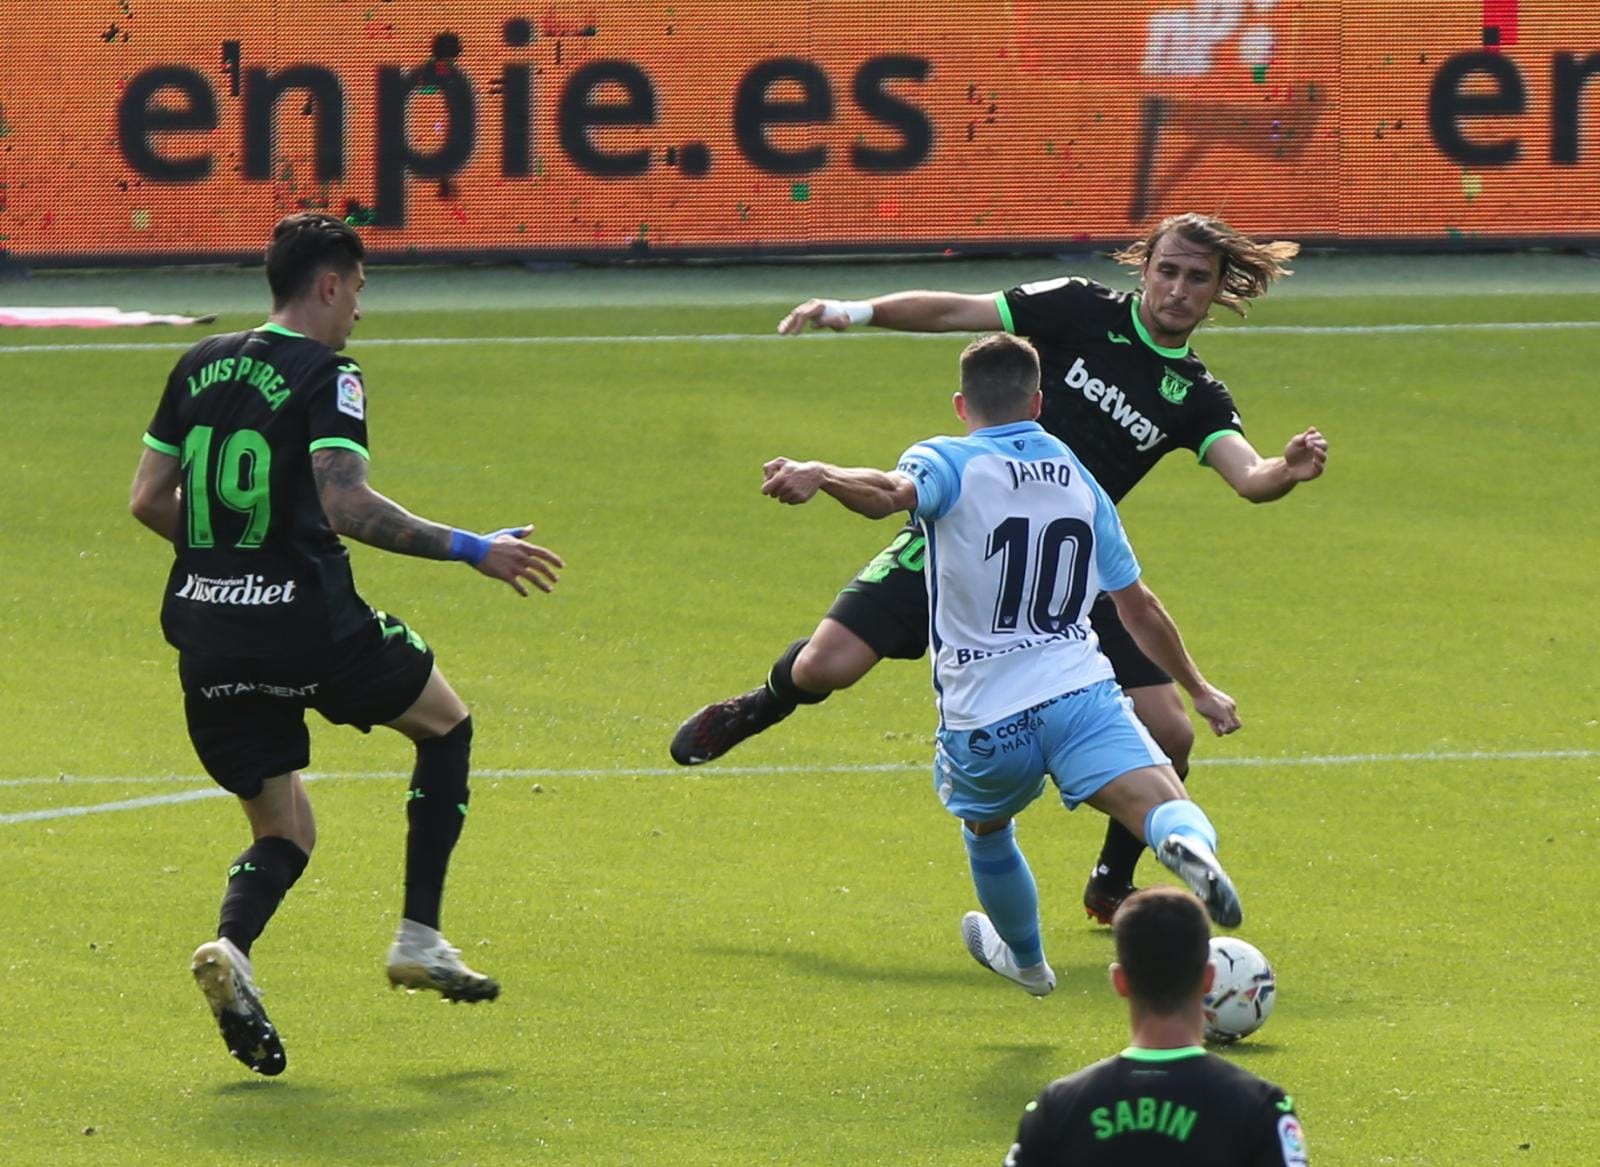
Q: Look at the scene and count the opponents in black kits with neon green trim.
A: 3